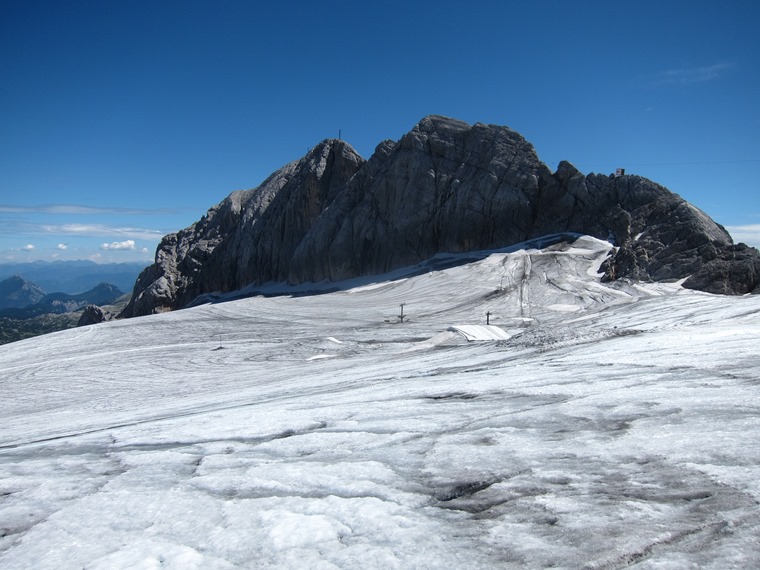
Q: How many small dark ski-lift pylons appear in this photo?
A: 2